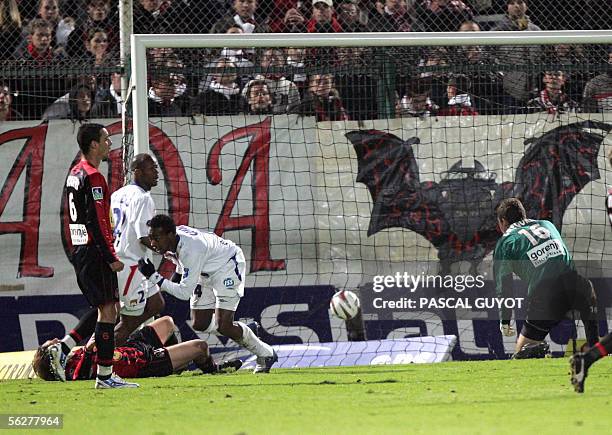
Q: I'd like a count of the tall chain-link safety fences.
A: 1